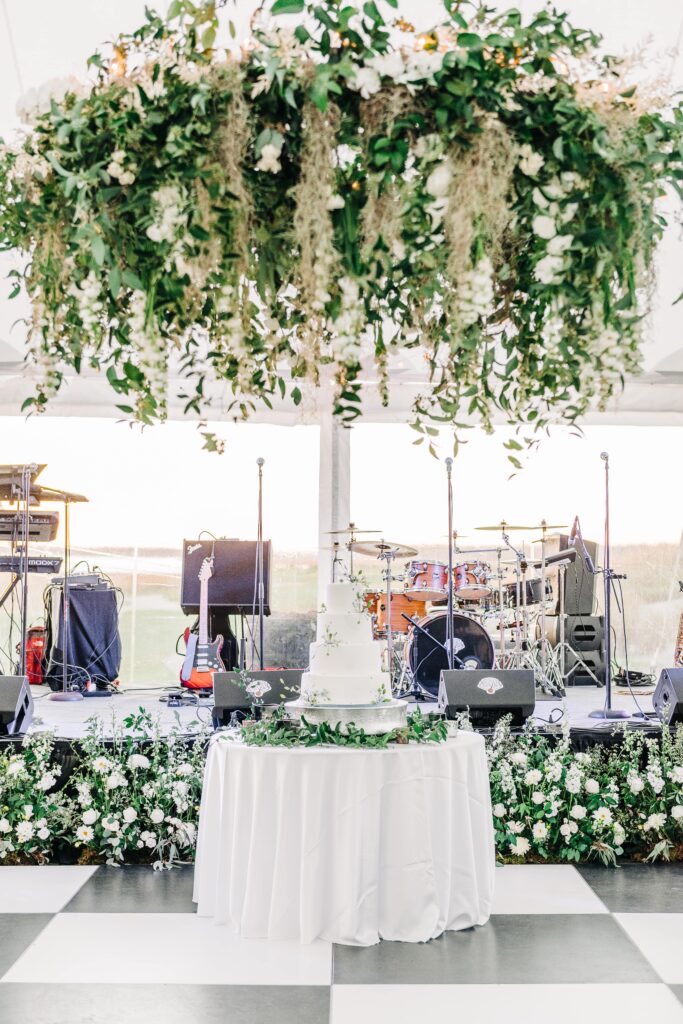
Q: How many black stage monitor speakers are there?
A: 4